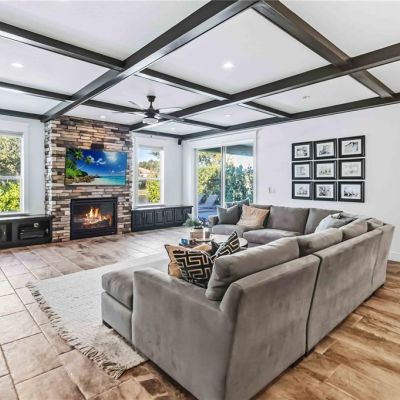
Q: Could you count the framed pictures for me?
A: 9